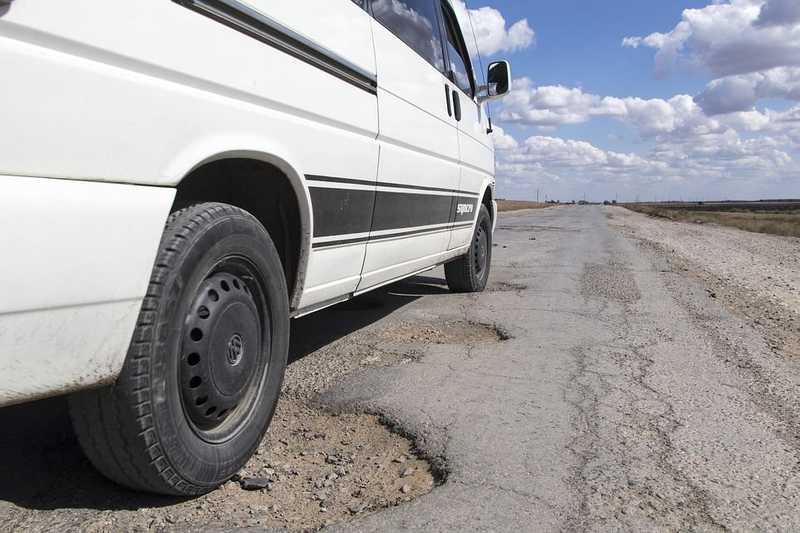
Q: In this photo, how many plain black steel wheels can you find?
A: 2